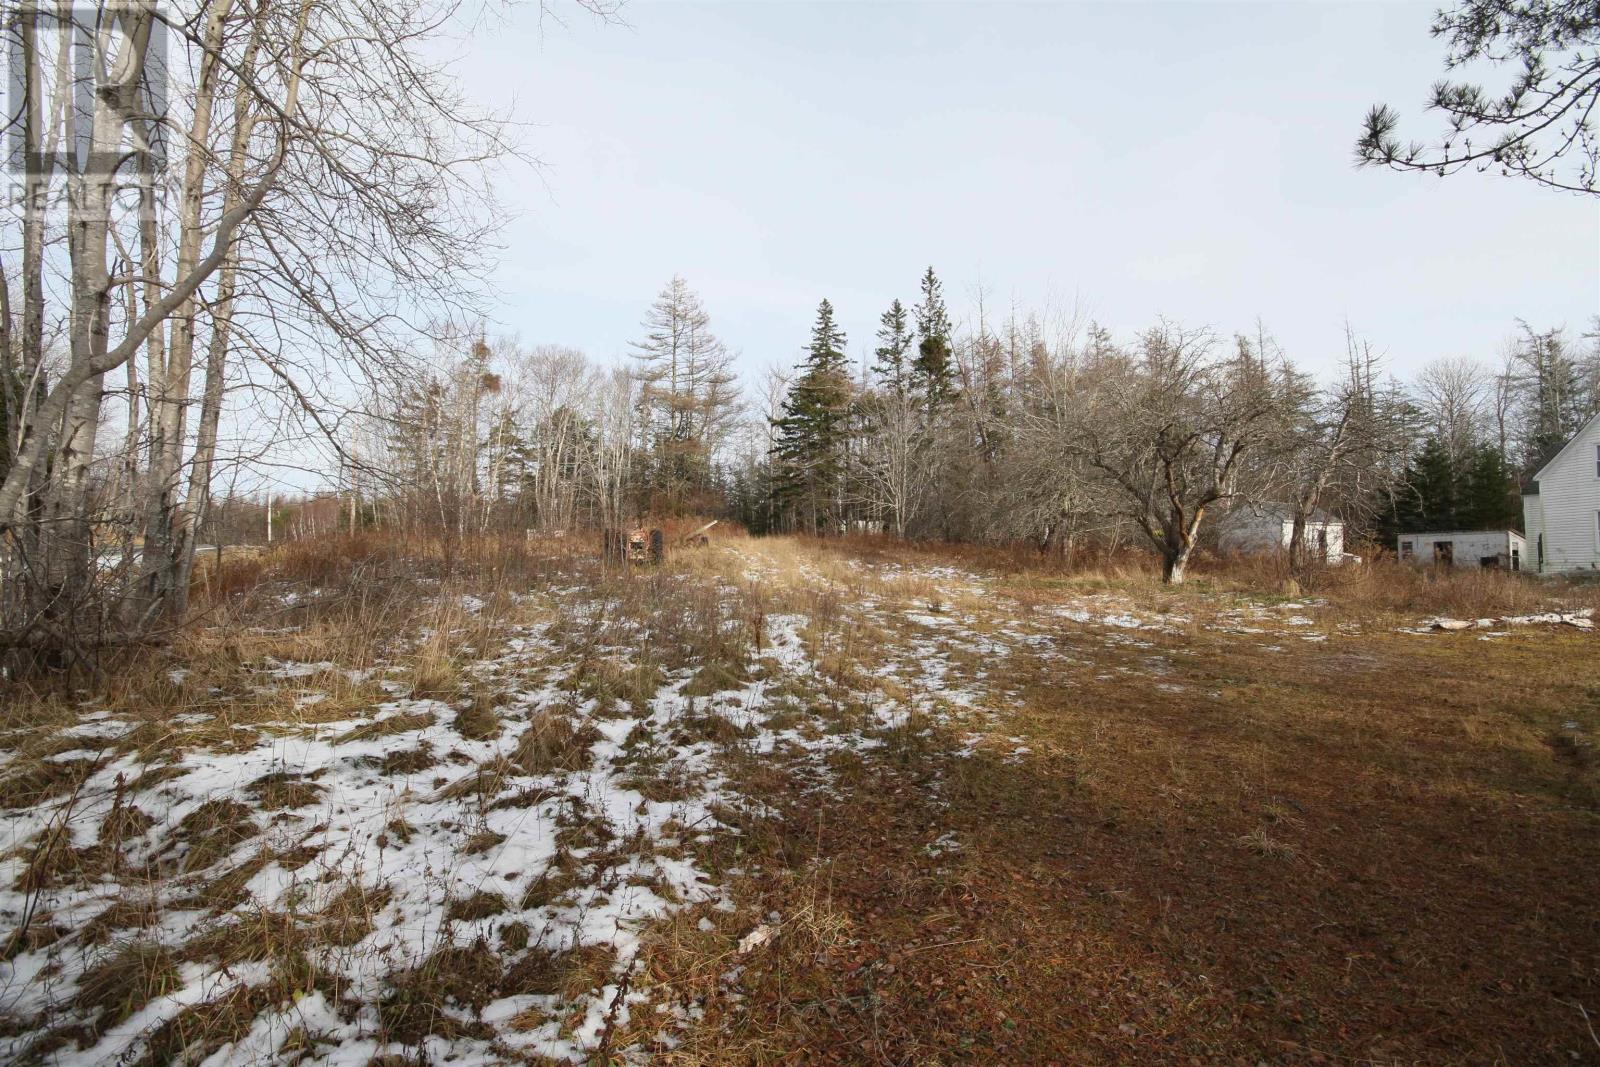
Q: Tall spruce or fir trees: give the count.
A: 3